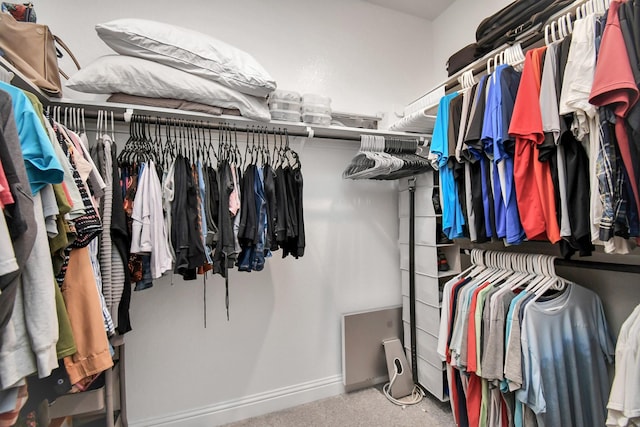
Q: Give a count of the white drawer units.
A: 1